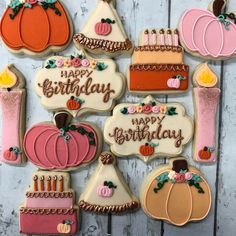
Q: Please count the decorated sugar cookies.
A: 12